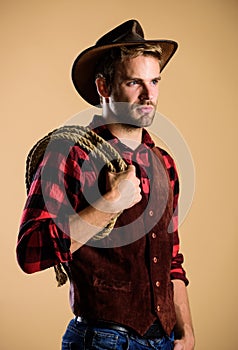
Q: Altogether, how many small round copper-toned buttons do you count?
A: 5